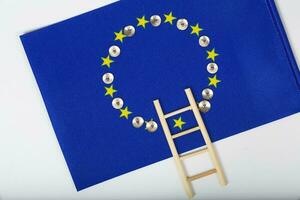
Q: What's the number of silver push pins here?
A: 12